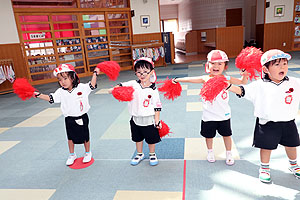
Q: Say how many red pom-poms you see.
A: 7